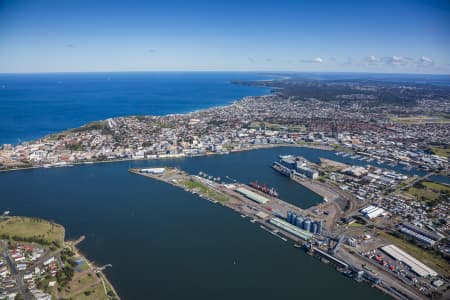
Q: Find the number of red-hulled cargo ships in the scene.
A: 1